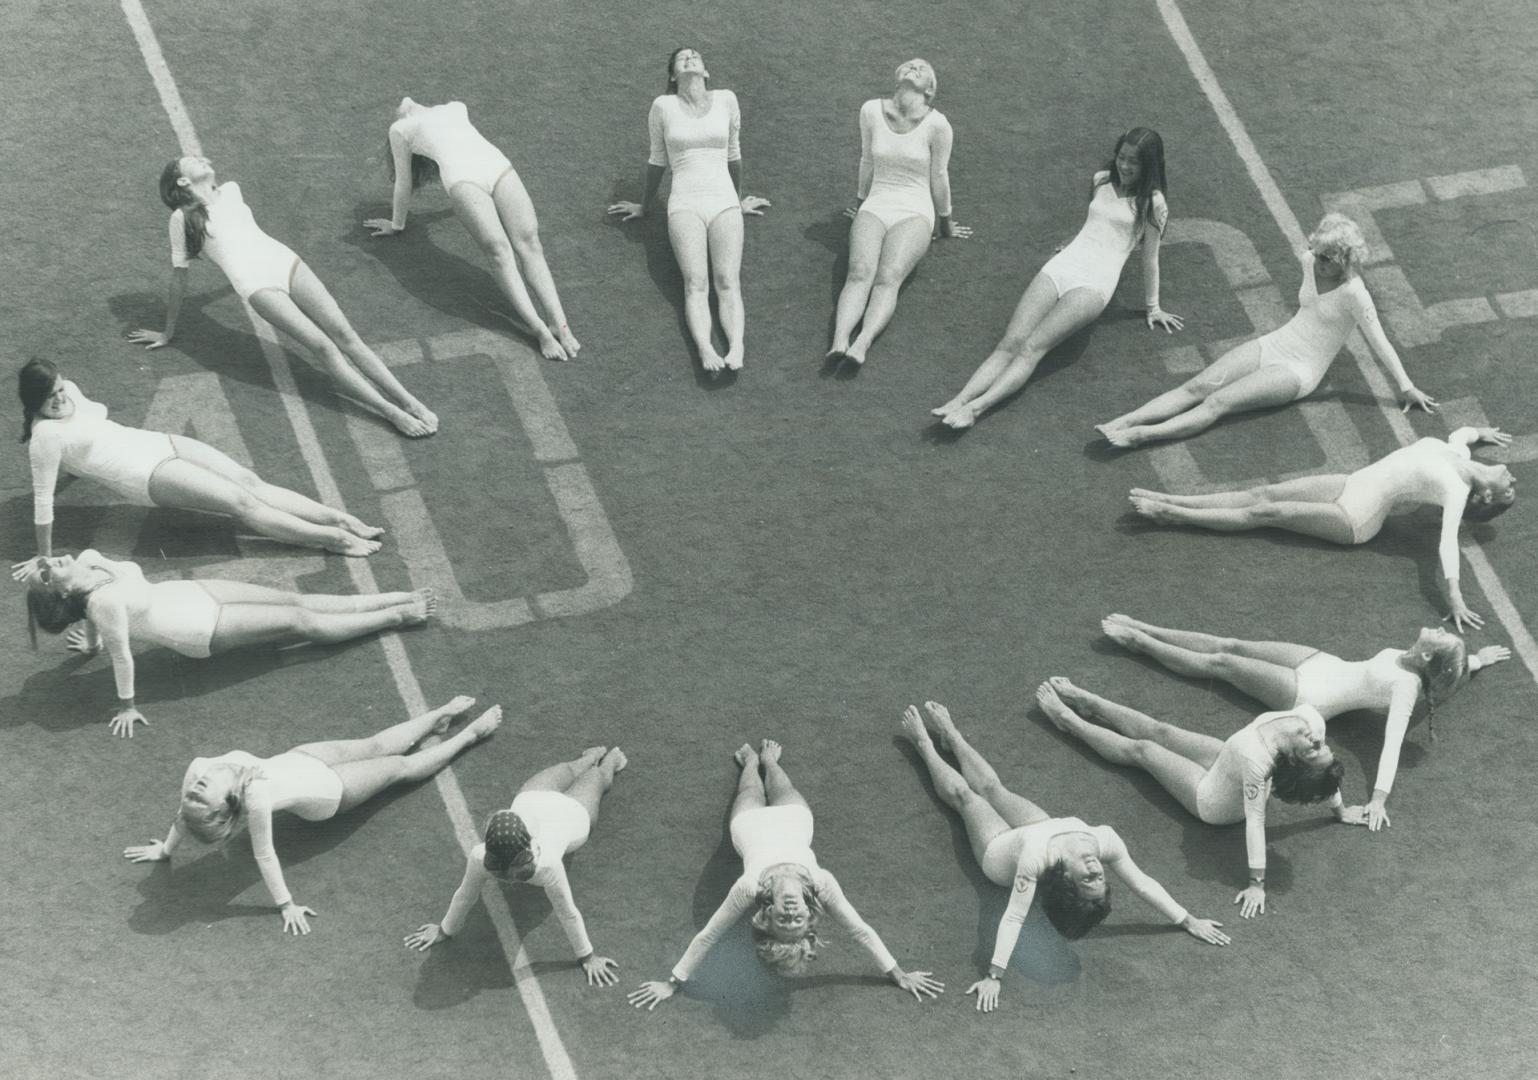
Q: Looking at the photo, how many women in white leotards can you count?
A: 15